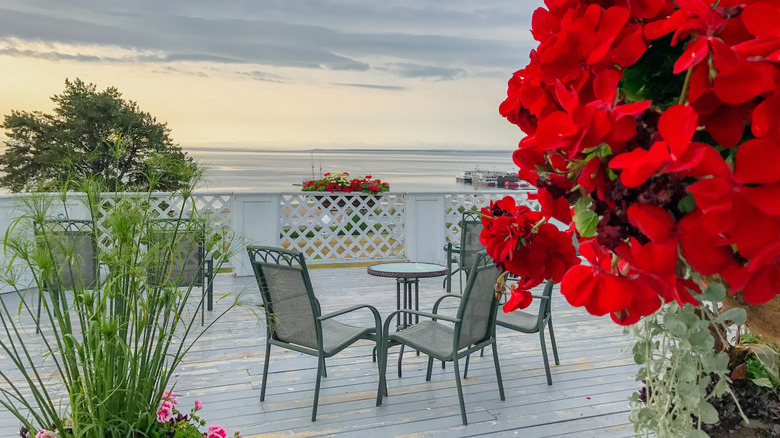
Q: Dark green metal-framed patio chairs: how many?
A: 6